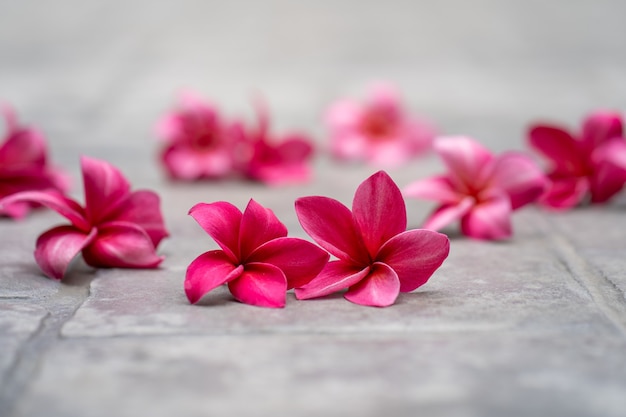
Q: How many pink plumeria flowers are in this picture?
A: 9